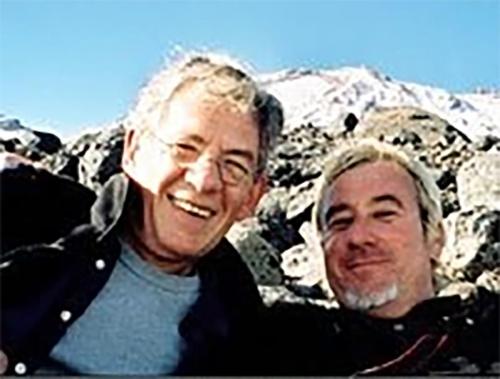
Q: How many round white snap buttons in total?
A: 3